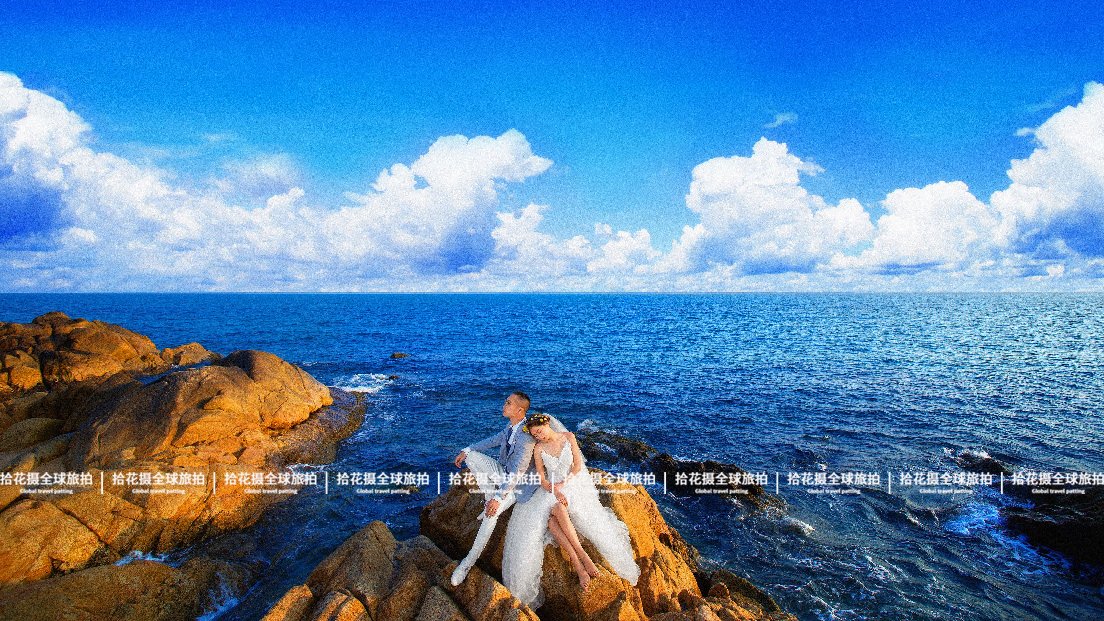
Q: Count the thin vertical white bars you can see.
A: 9